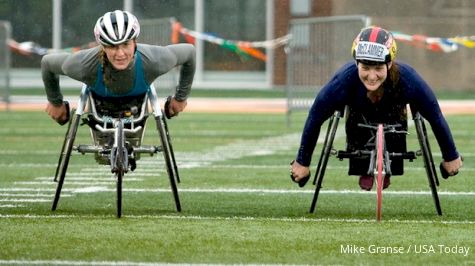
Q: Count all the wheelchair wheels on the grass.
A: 6